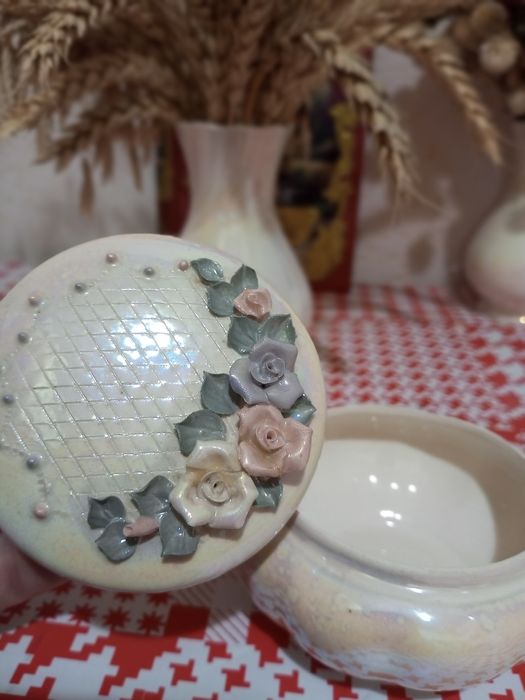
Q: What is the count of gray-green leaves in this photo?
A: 13